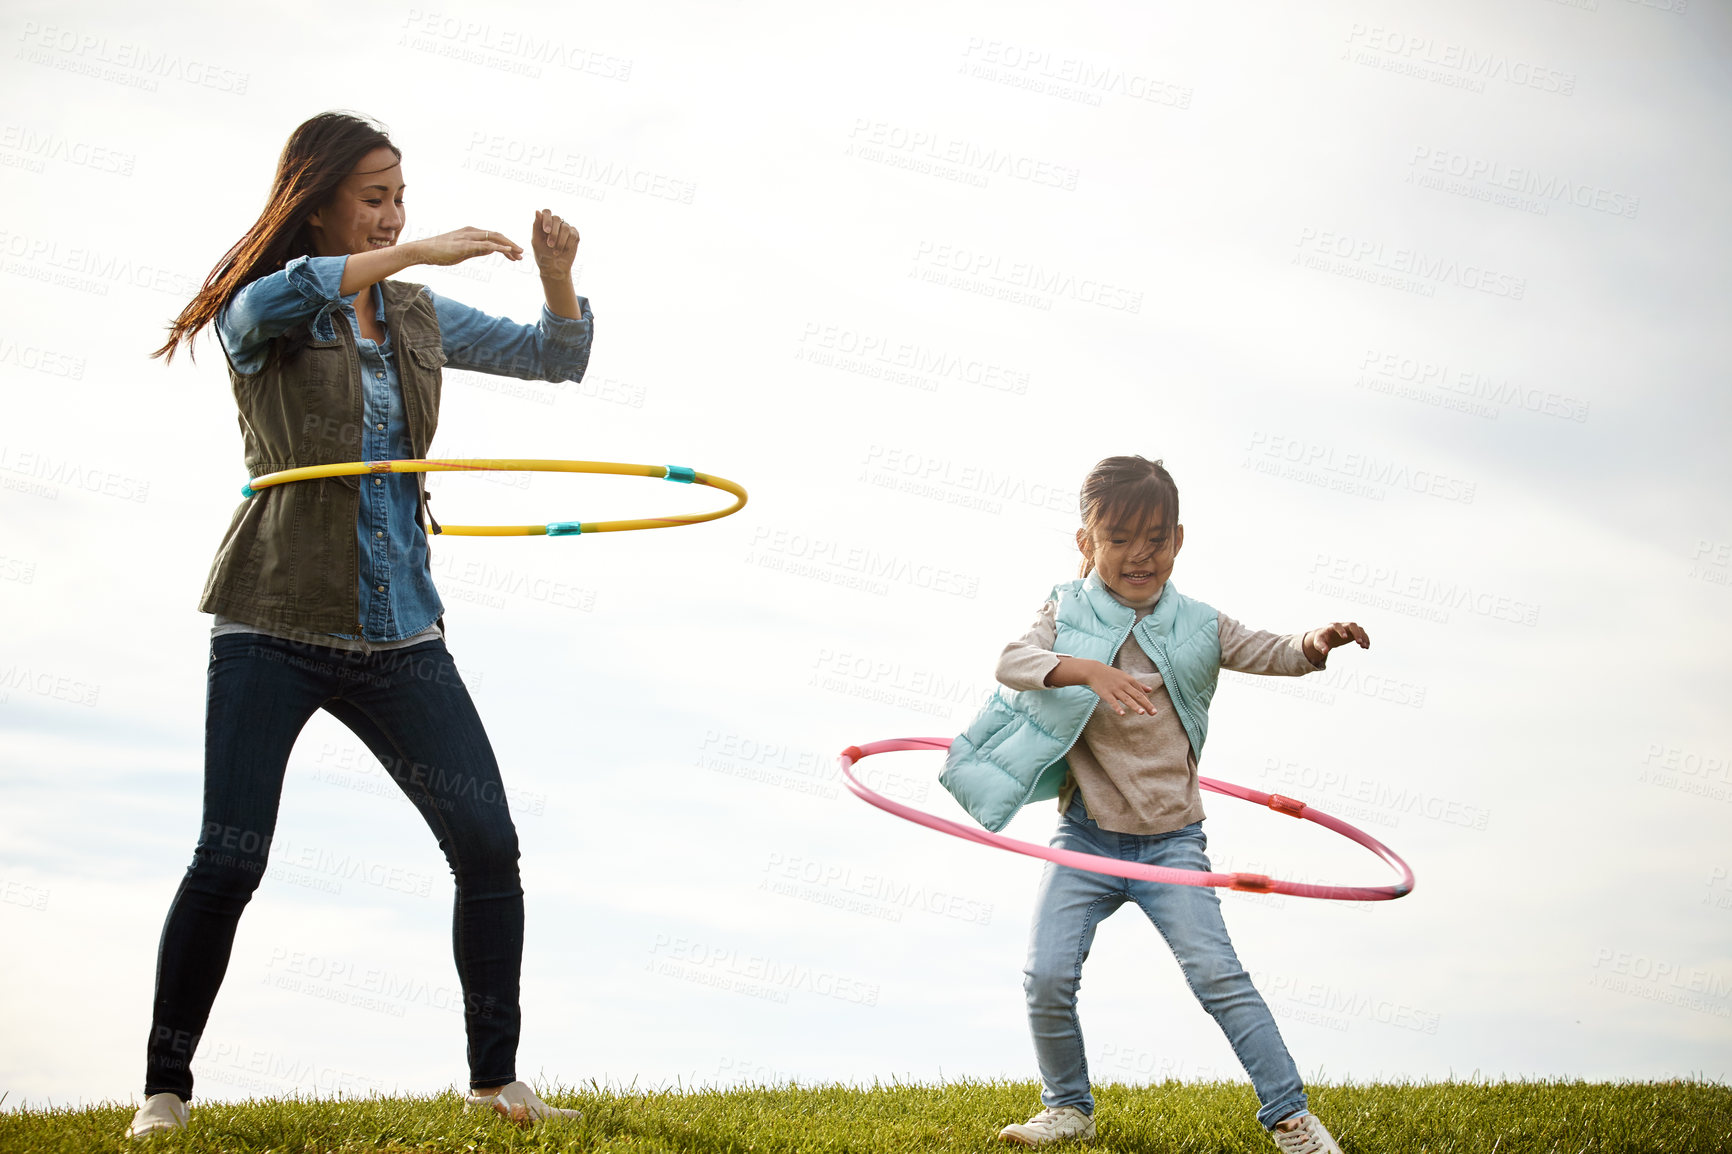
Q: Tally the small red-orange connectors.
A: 3